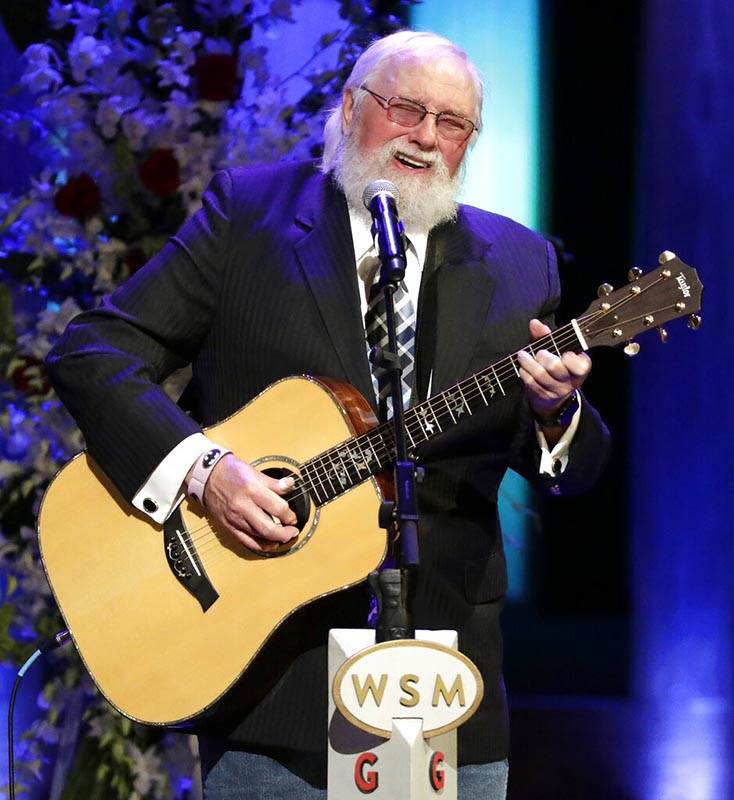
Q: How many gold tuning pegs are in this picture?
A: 6